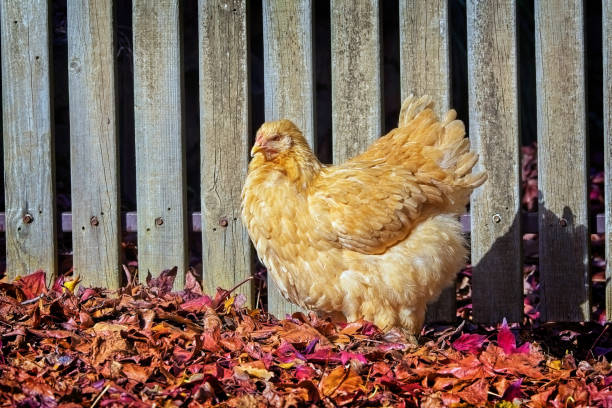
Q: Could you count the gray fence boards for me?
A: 10